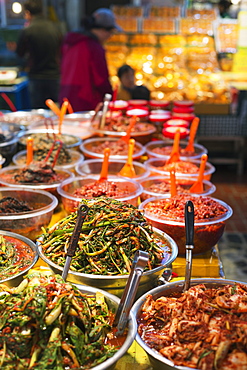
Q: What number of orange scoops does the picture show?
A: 11